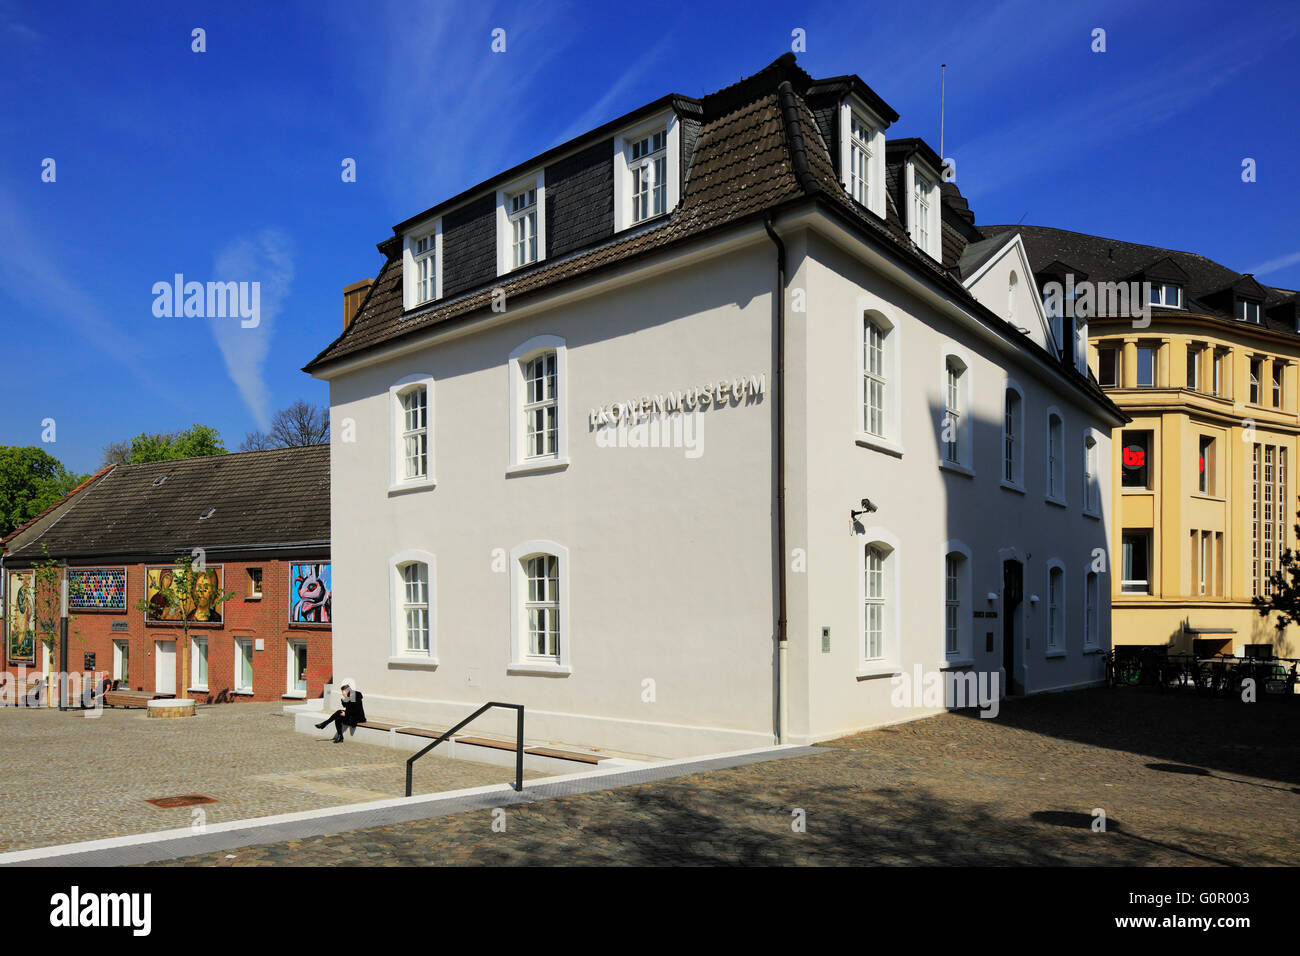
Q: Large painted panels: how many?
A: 4